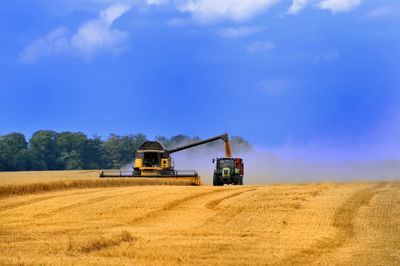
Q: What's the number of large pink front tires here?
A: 0